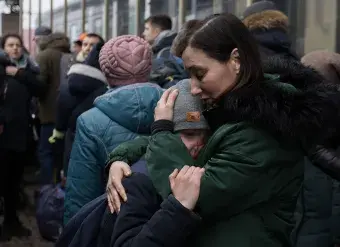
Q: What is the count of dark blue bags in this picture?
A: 1